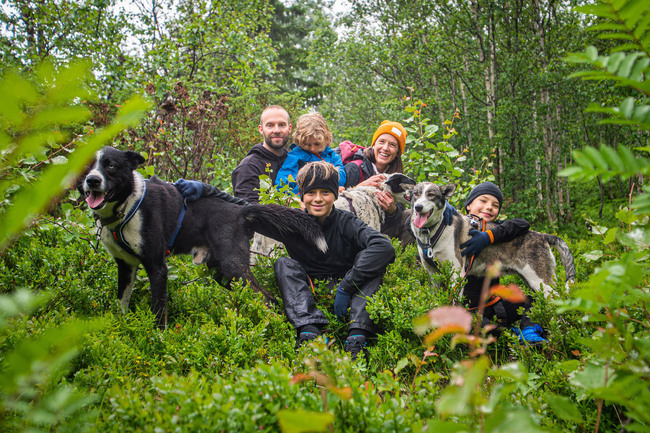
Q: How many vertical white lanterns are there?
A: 0